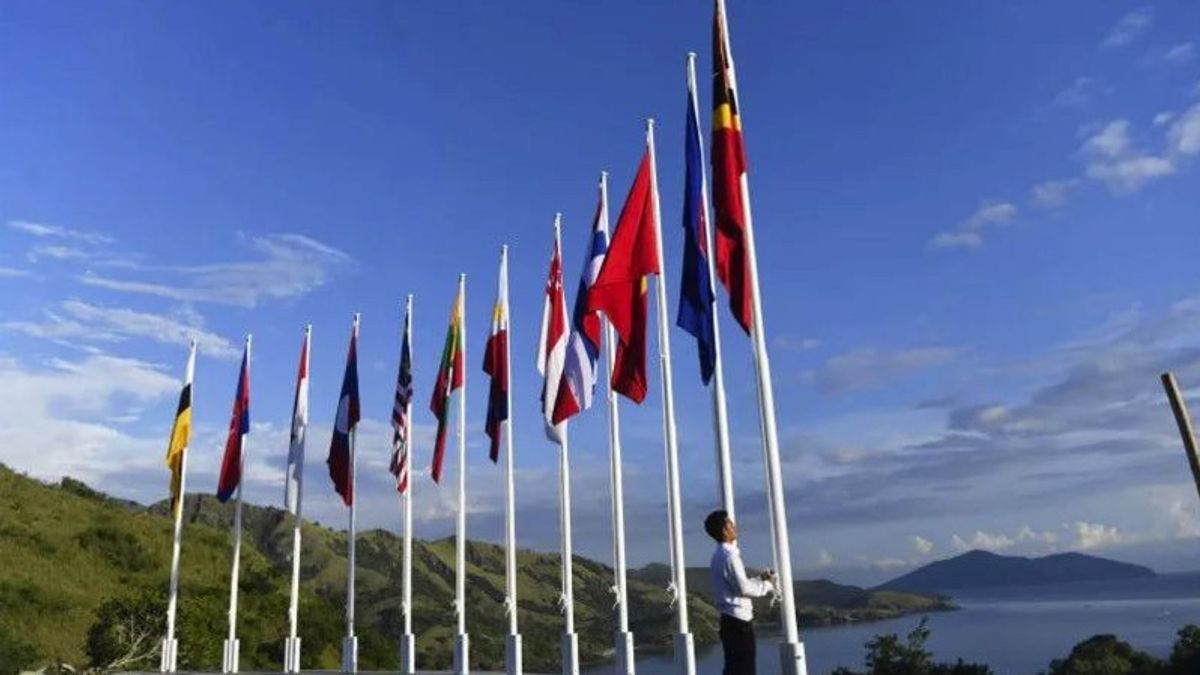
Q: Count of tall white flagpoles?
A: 12